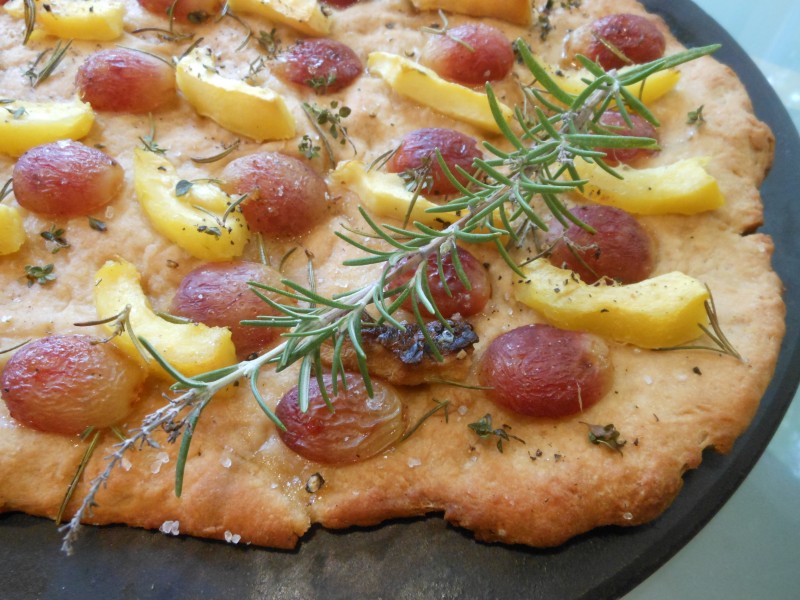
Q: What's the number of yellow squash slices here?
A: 13